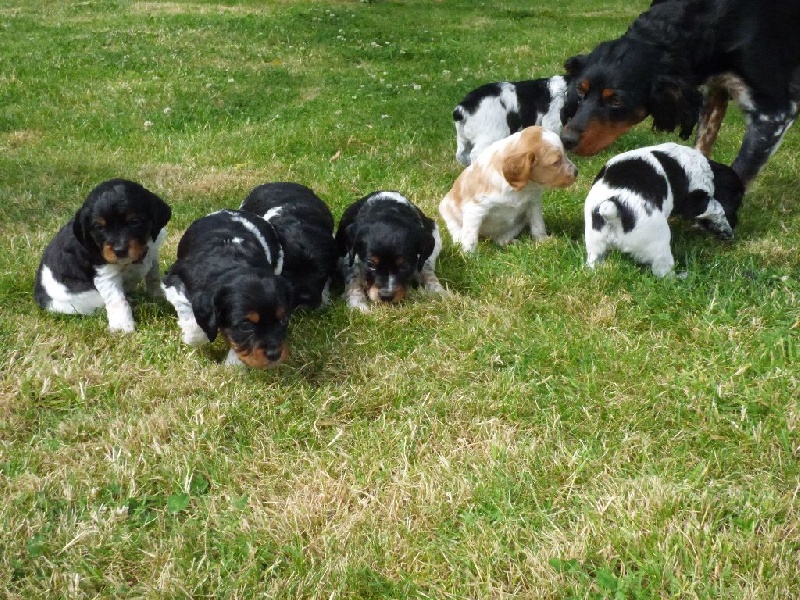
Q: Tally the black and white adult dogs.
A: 1